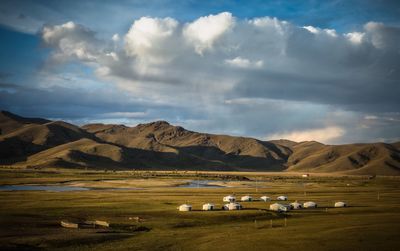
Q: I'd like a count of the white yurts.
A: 11